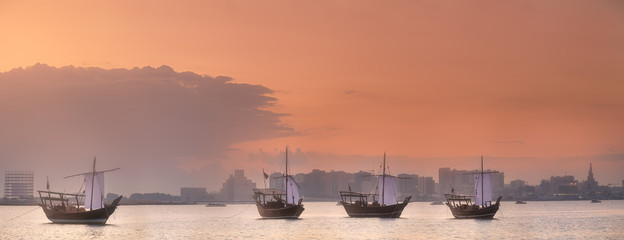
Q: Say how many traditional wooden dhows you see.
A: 4